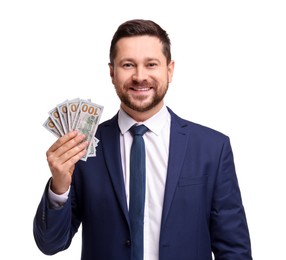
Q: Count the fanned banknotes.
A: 5